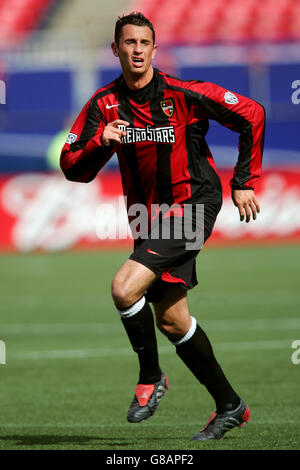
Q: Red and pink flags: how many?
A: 0